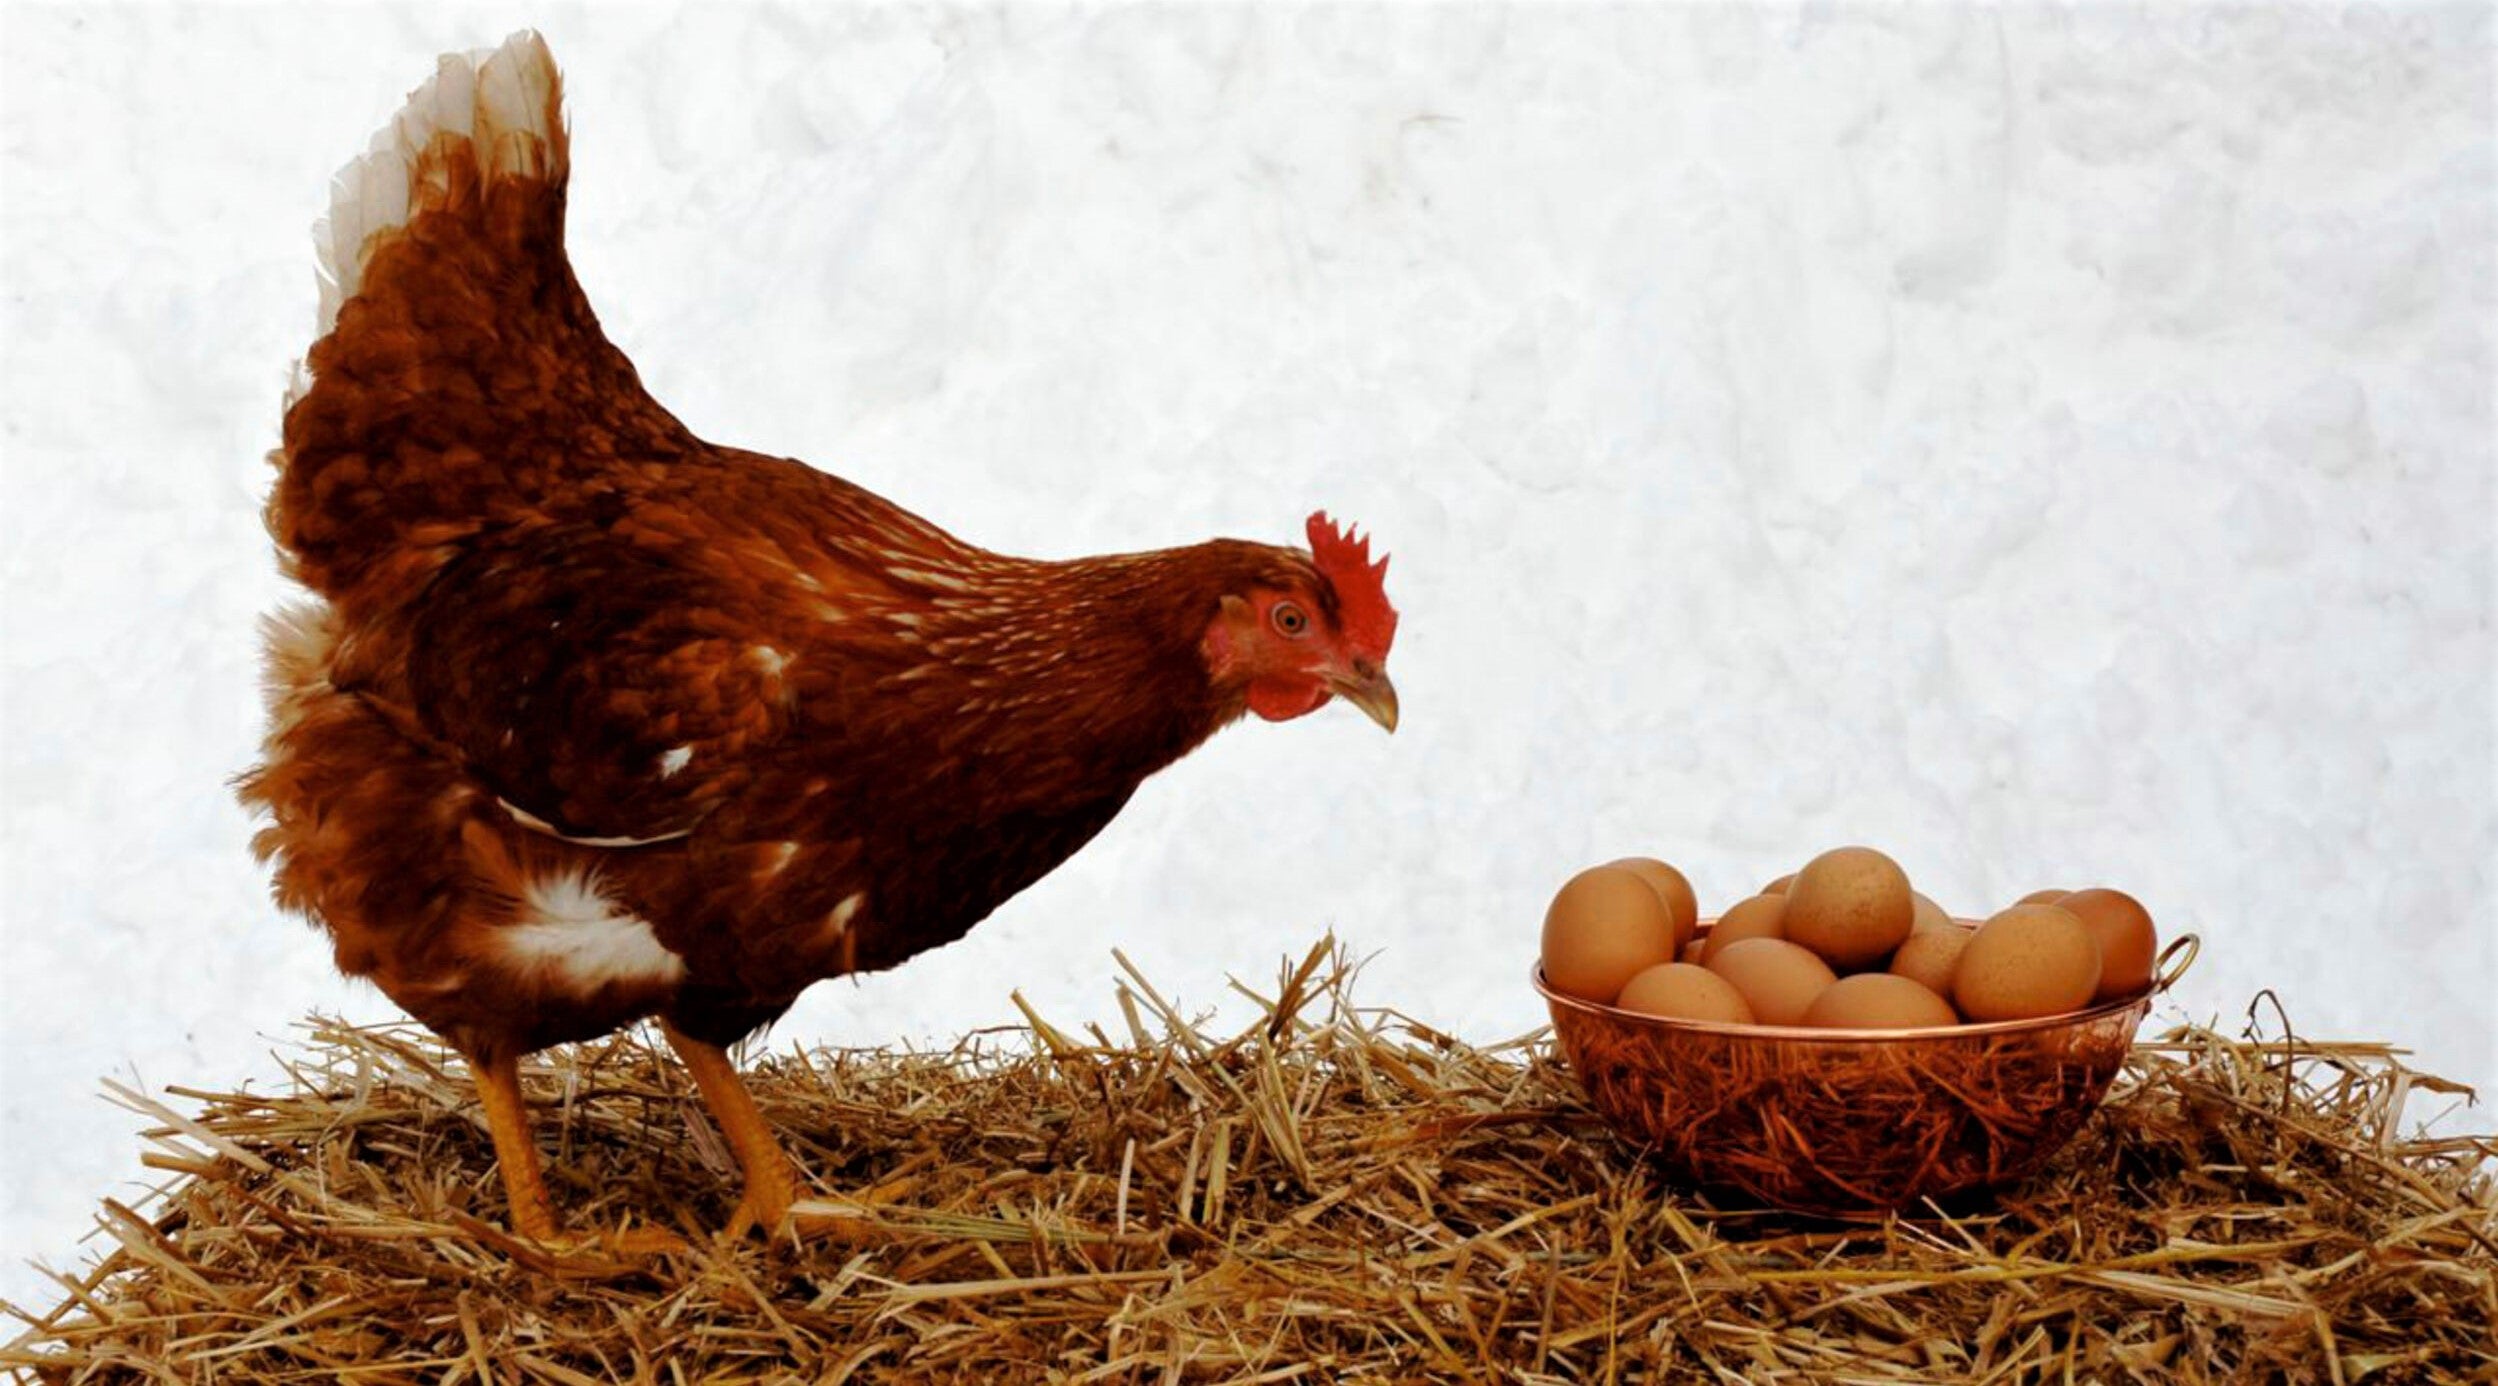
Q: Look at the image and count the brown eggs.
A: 14